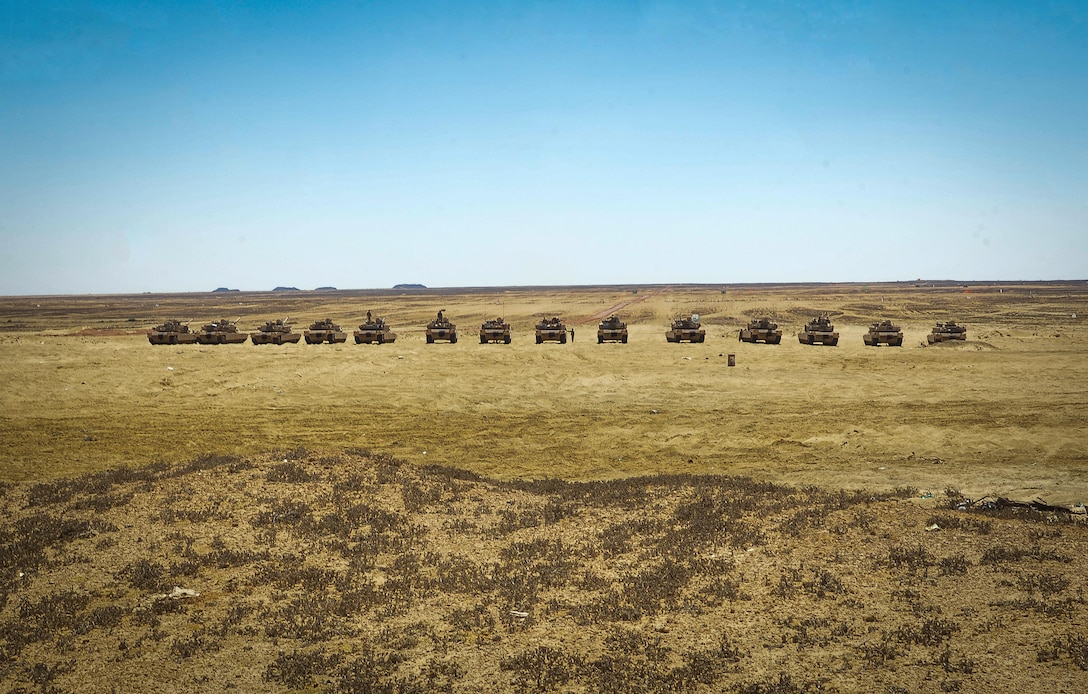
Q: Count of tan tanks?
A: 14